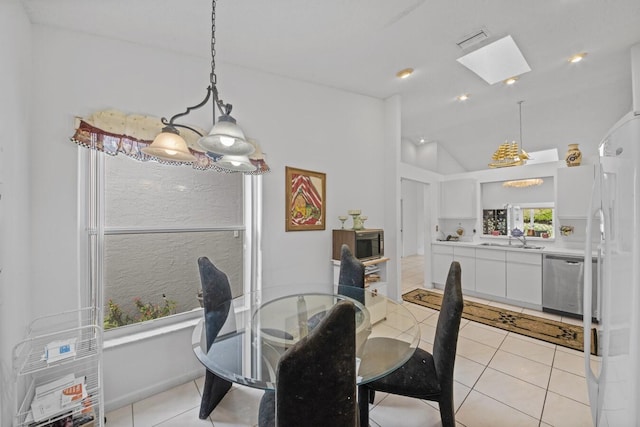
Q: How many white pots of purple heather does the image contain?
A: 0